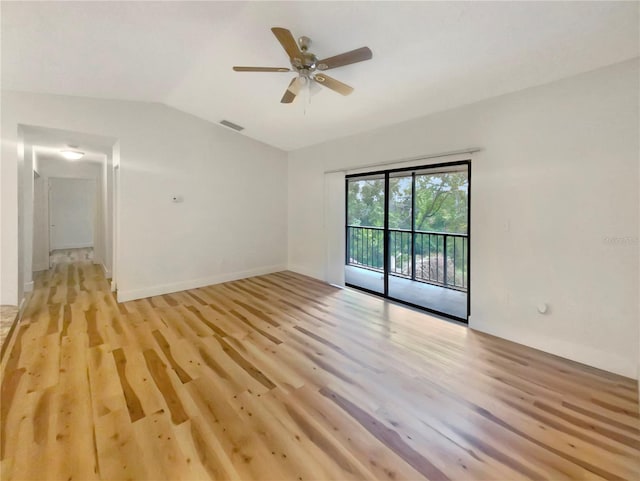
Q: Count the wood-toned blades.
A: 5